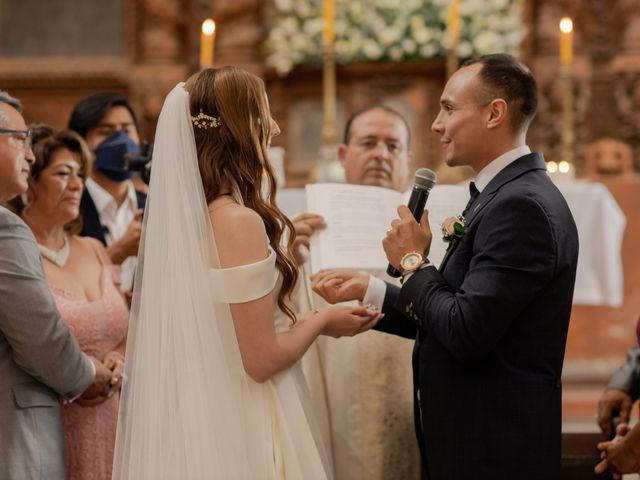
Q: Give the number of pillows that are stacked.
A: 0